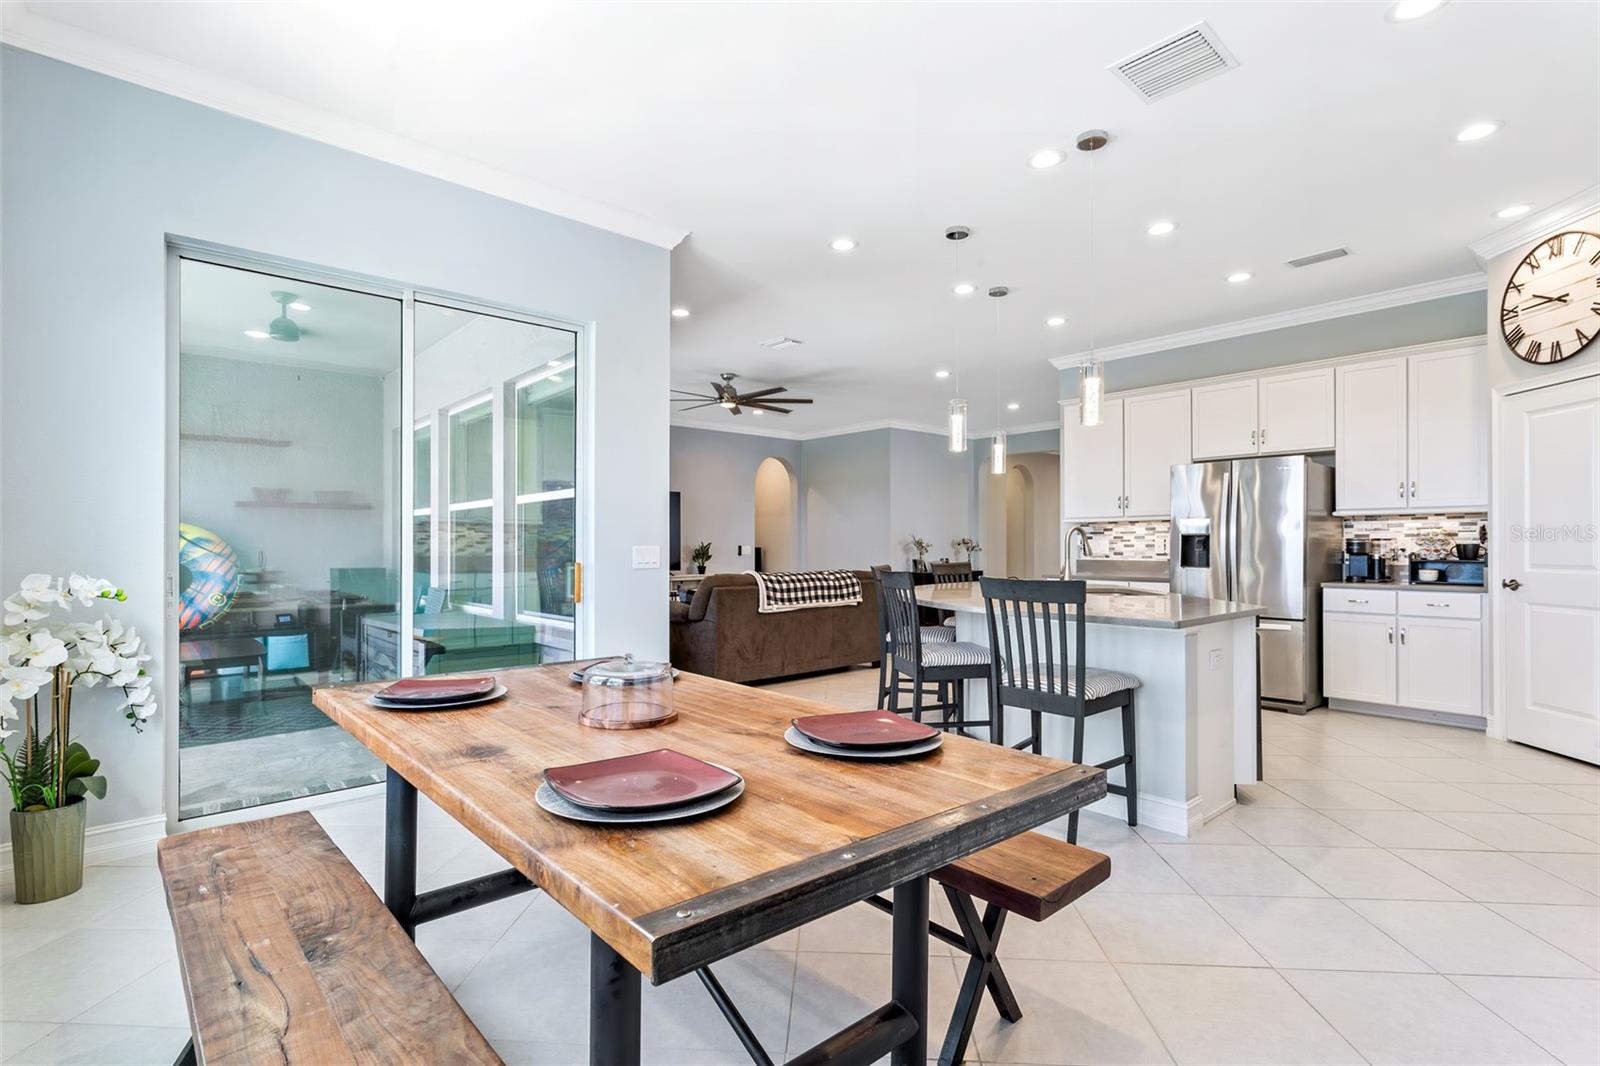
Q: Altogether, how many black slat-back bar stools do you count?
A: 4